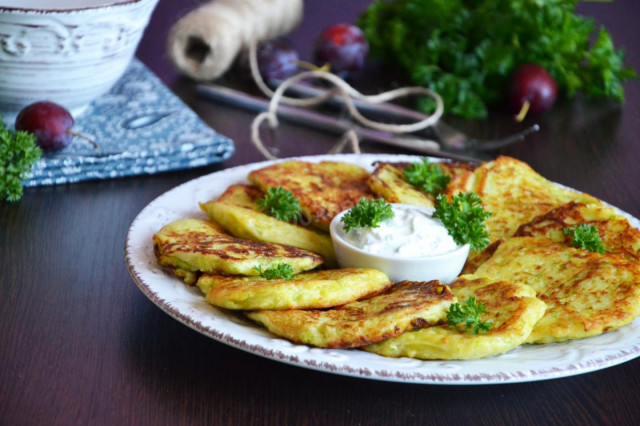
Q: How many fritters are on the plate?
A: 10